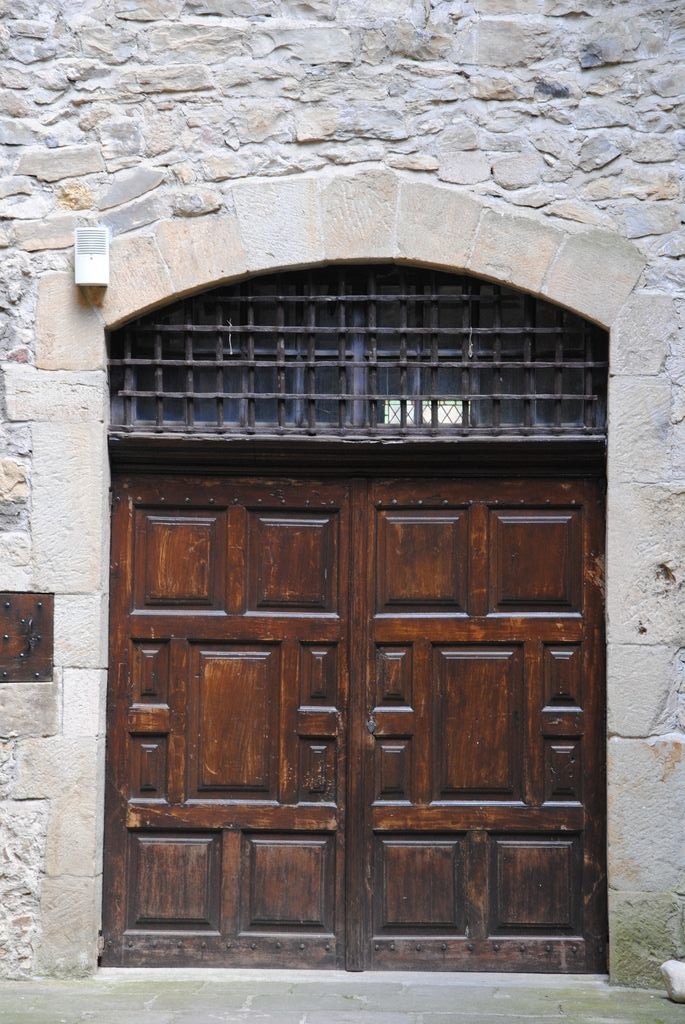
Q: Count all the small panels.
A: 8